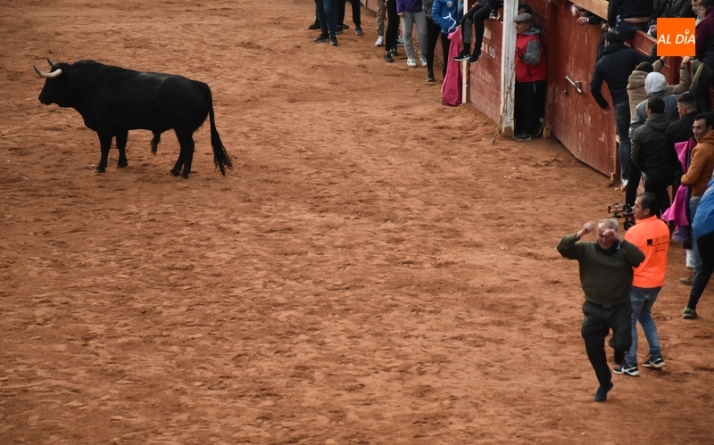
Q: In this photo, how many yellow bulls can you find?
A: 0